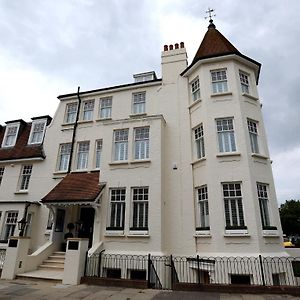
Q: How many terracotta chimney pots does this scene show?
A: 4